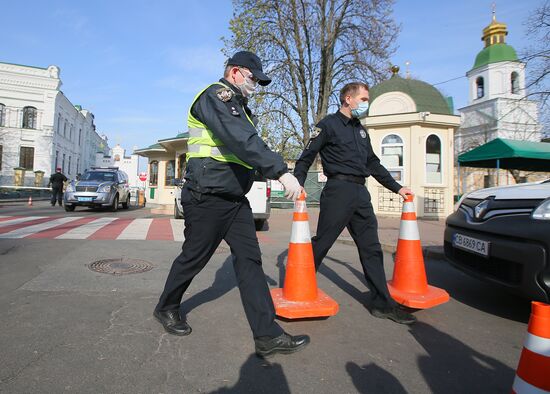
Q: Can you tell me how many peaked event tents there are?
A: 1